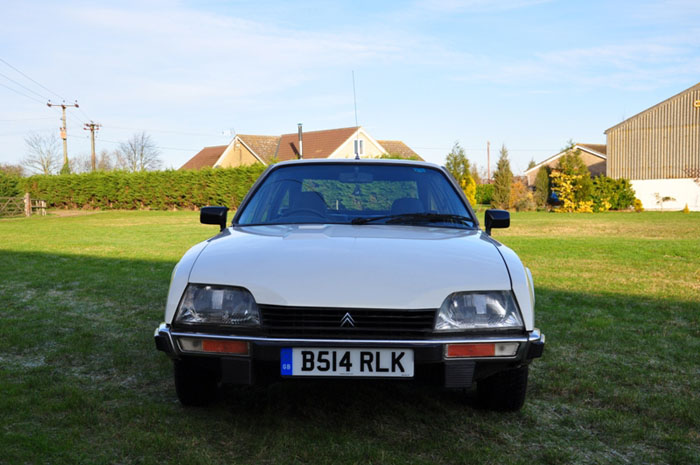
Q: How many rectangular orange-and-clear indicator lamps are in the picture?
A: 2